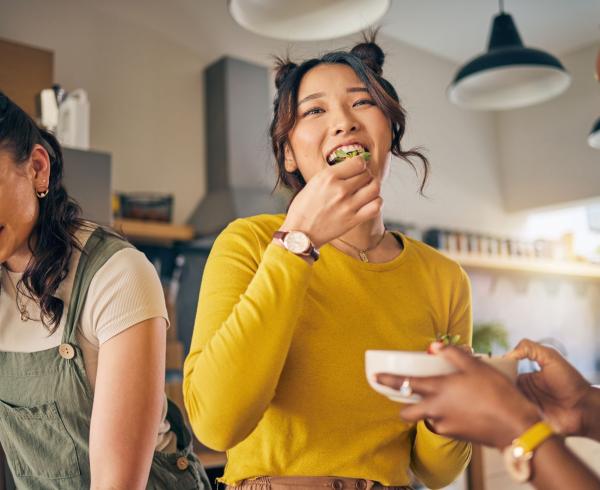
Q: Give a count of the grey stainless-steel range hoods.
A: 1